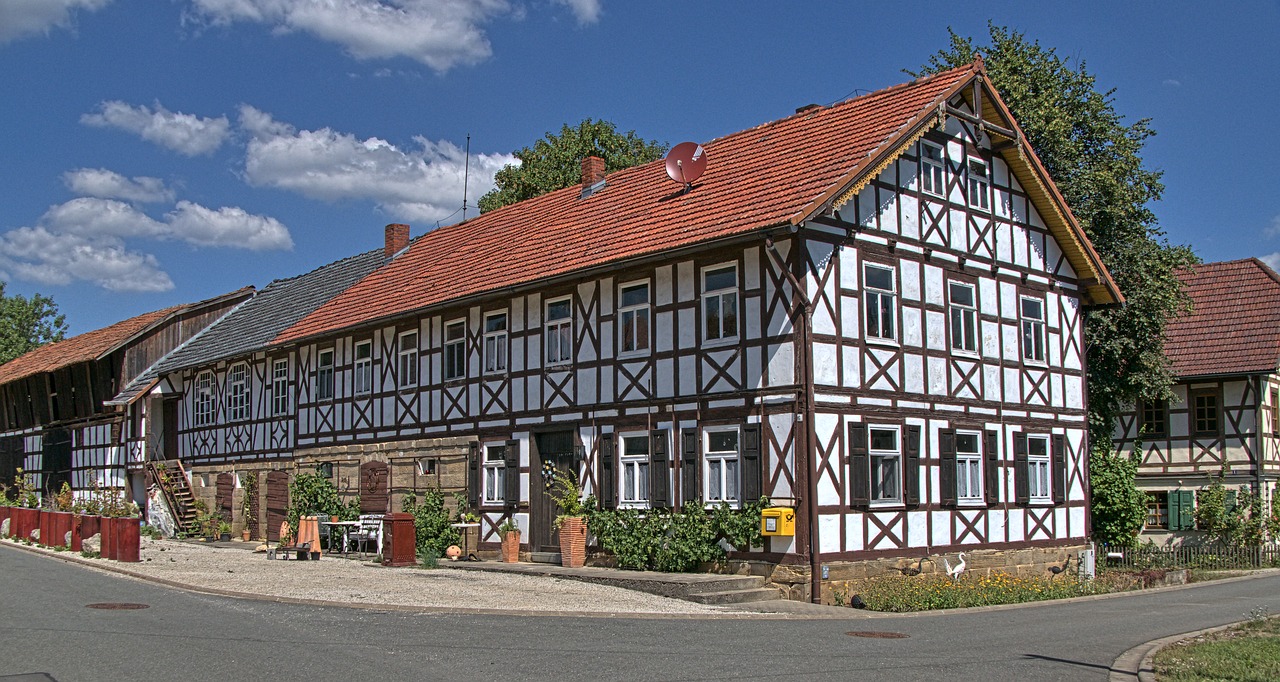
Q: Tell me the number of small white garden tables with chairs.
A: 1